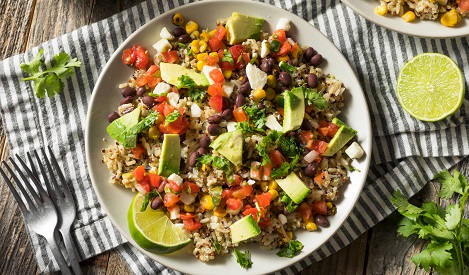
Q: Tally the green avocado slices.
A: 9